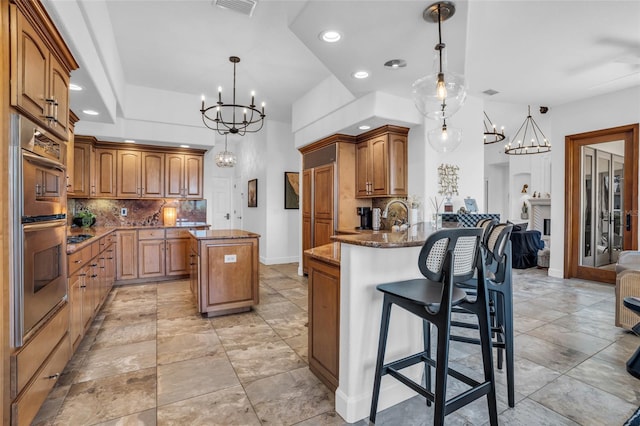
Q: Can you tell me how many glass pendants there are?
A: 2